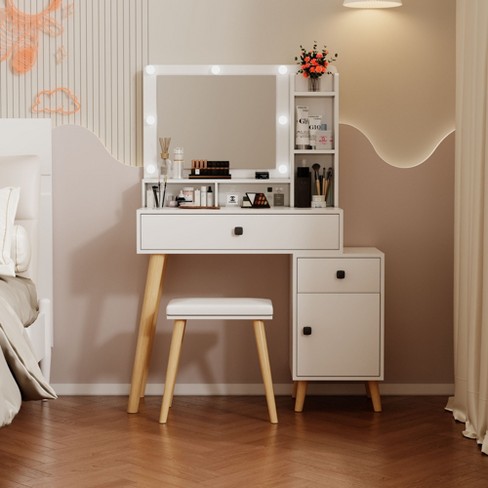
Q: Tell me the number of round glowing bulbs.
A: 7